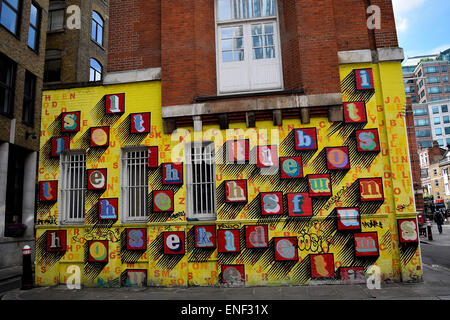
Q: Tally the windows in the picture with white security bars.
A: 3